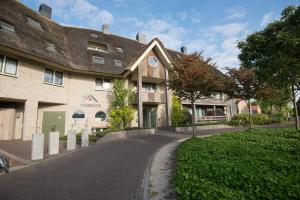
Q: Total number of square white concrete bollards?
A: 4